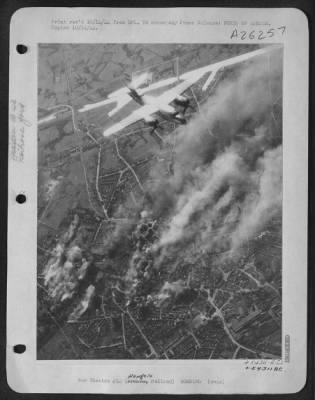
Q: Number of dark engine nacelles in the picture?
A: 2